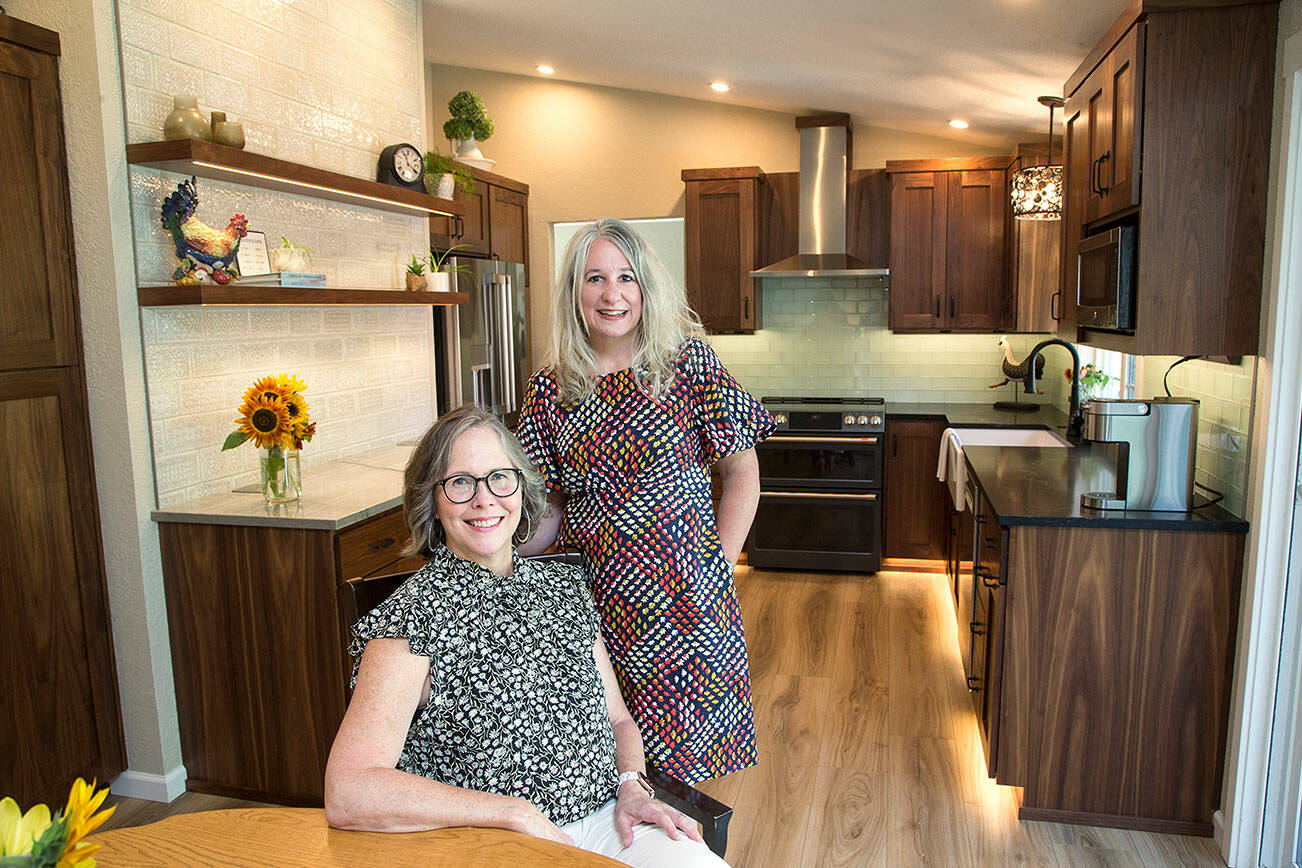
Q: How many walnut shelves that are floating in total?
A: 2